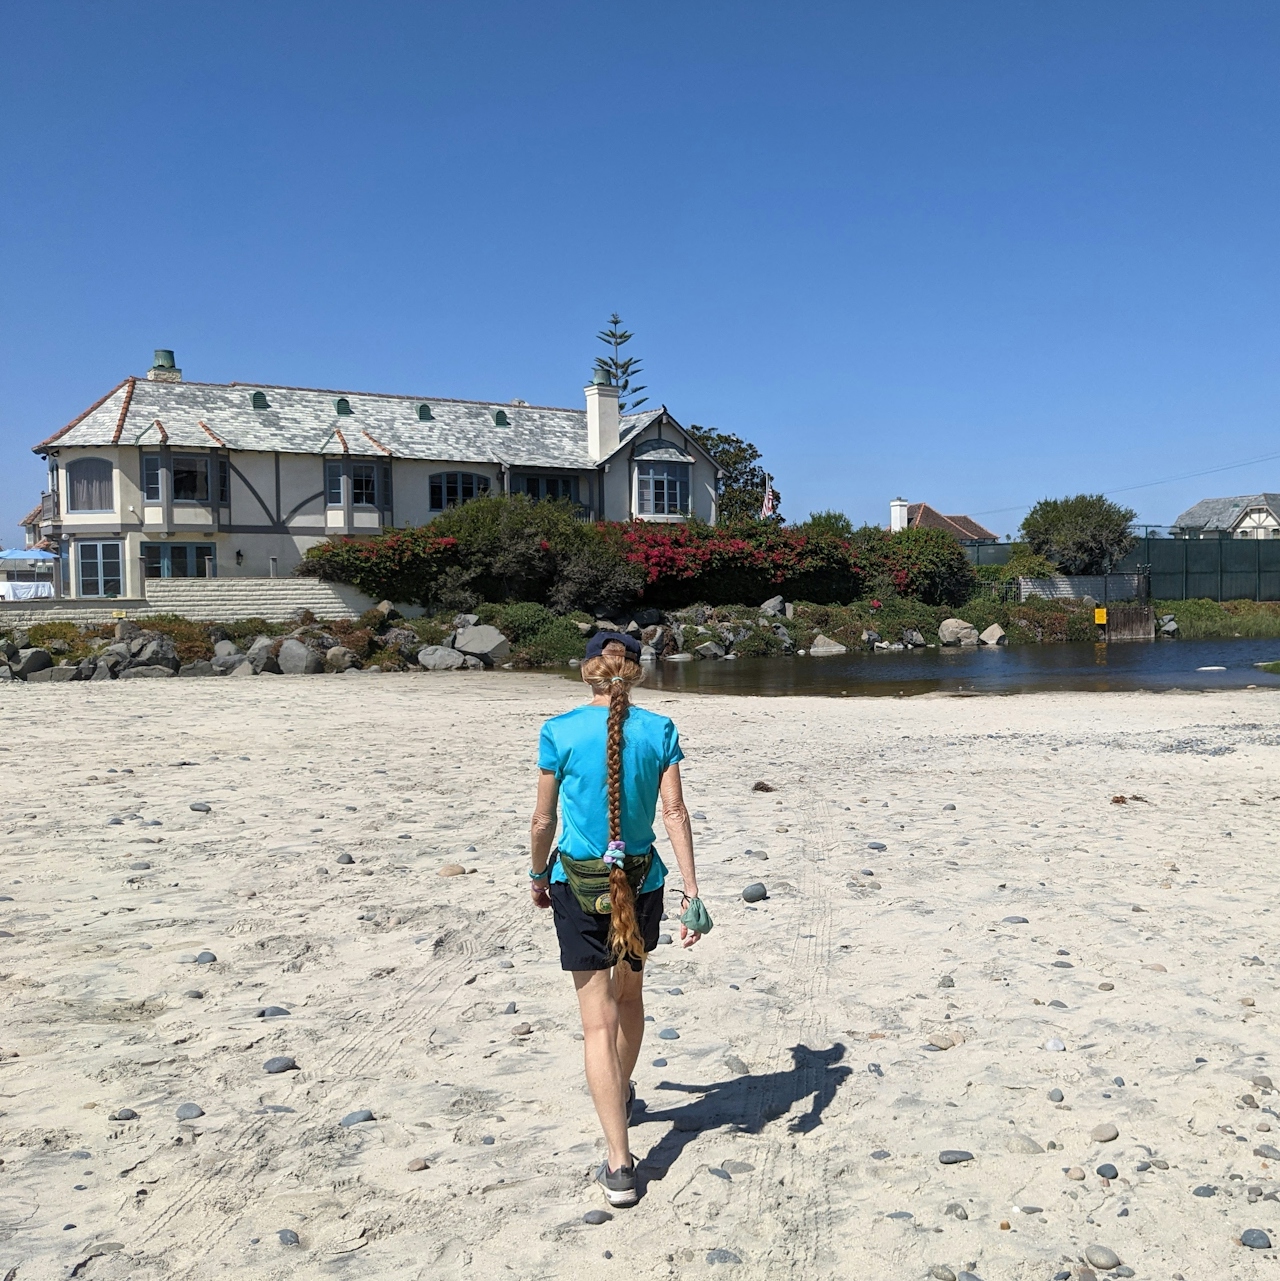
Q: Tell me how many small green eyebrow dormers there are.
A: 4